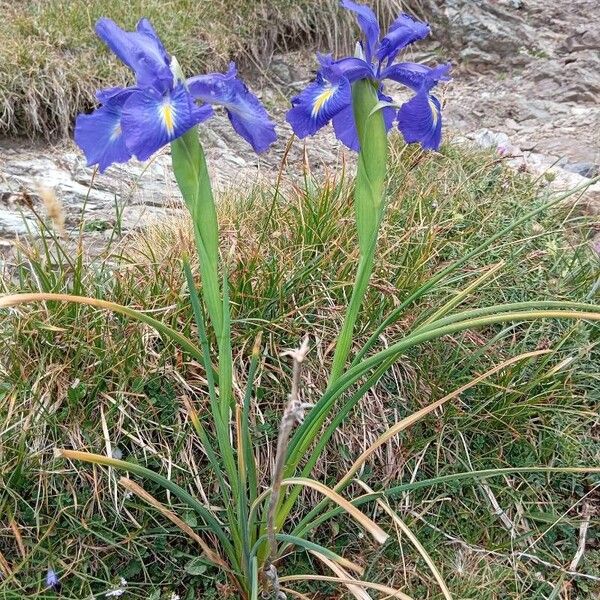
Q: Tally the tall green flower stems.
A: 2